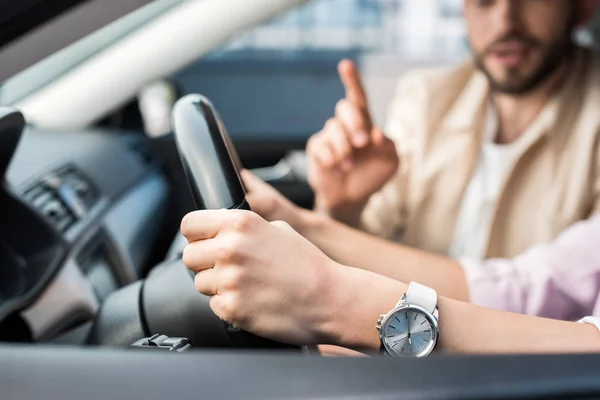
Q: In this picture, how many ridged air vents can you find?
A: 2